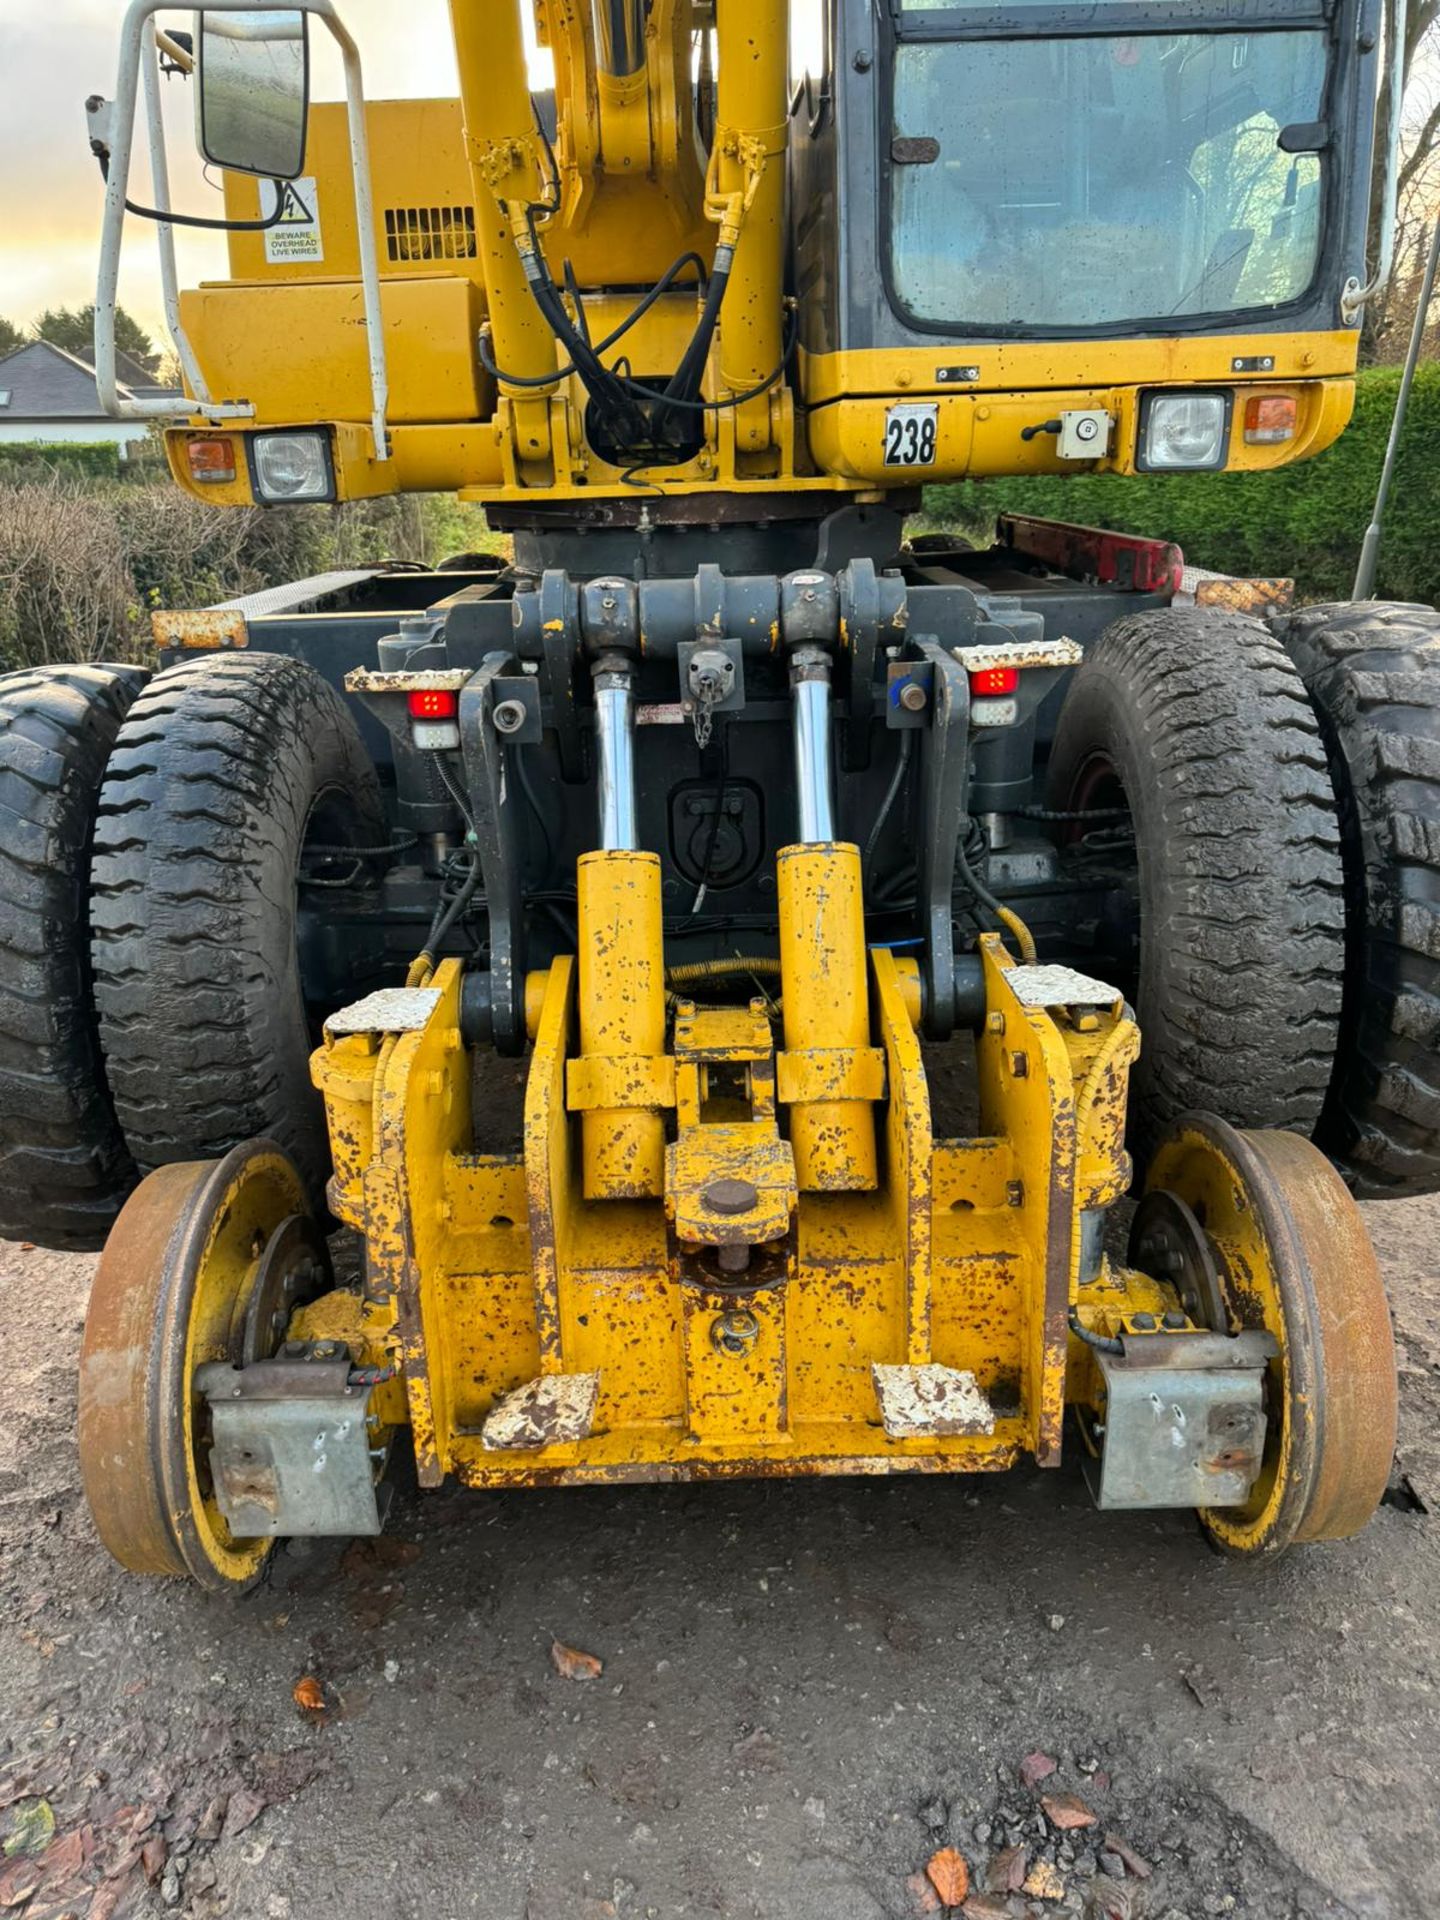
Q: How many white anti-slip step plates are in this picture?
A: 6